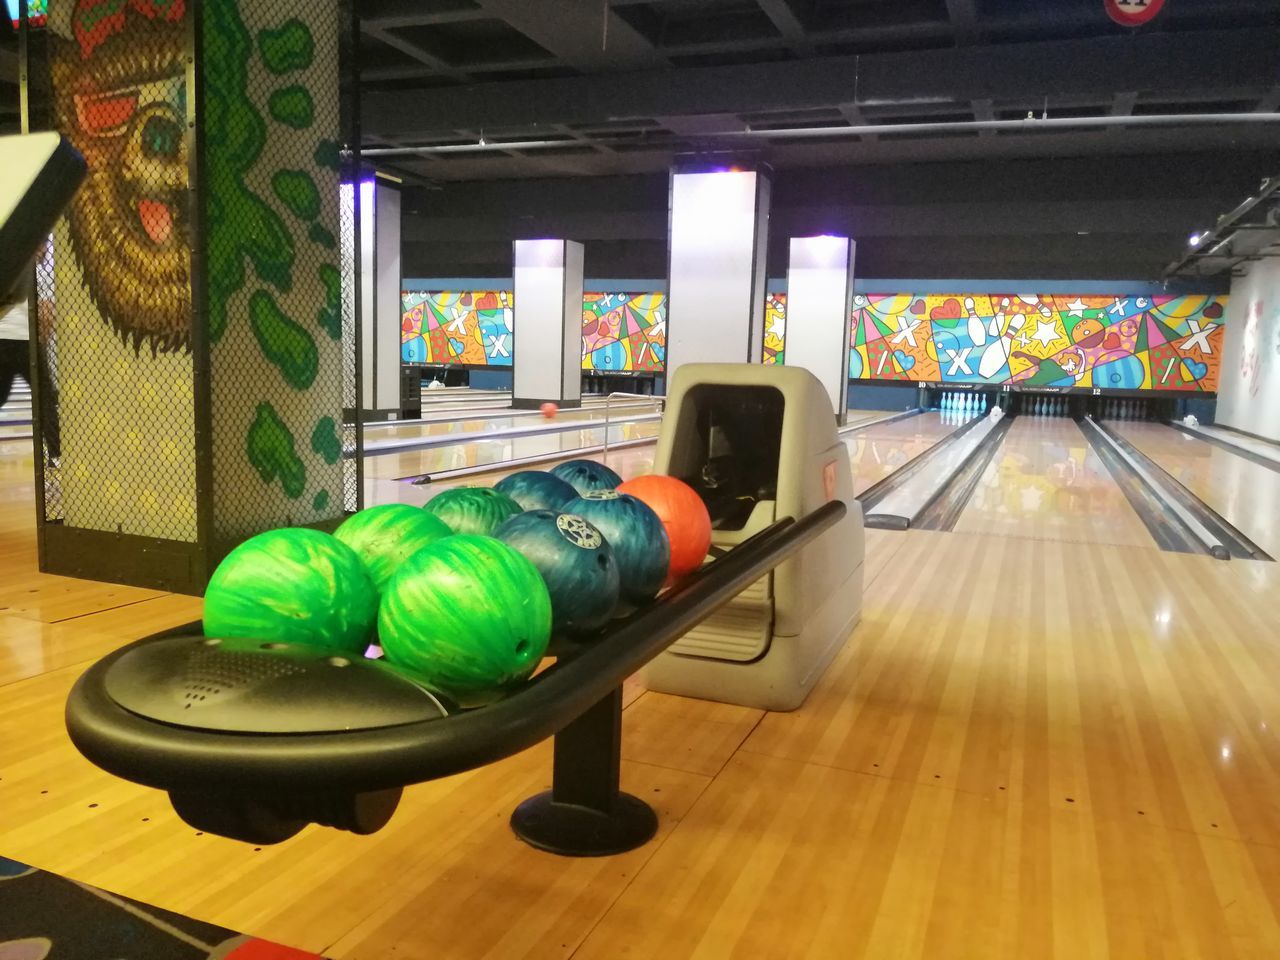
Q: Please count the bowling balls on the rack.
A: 9